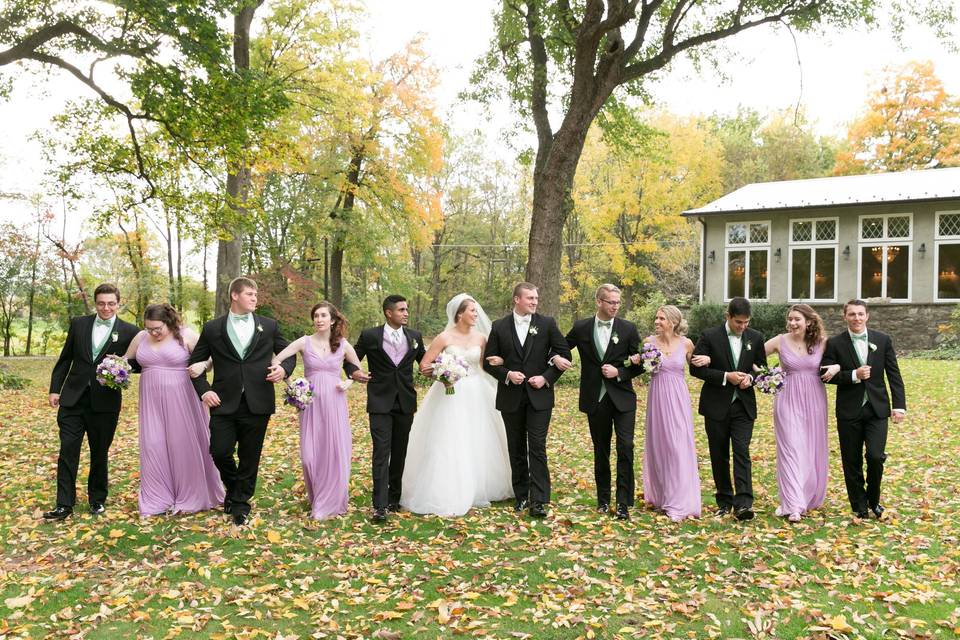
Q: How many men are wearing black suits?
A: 7